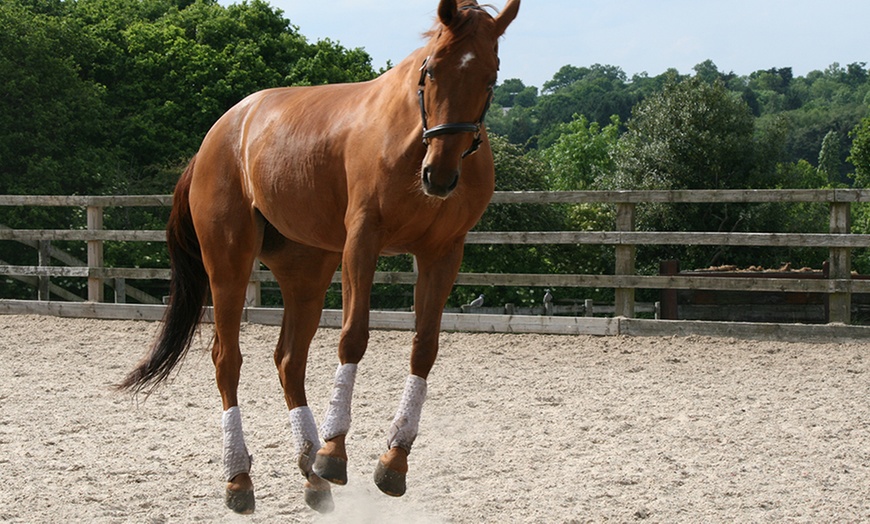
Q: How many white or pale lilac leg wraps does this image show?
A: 4